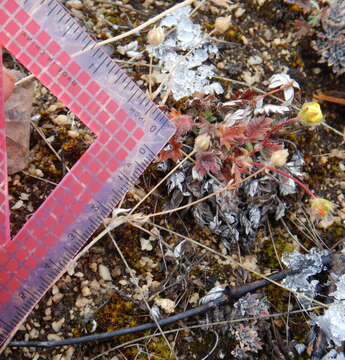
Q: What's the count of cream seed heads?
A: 4